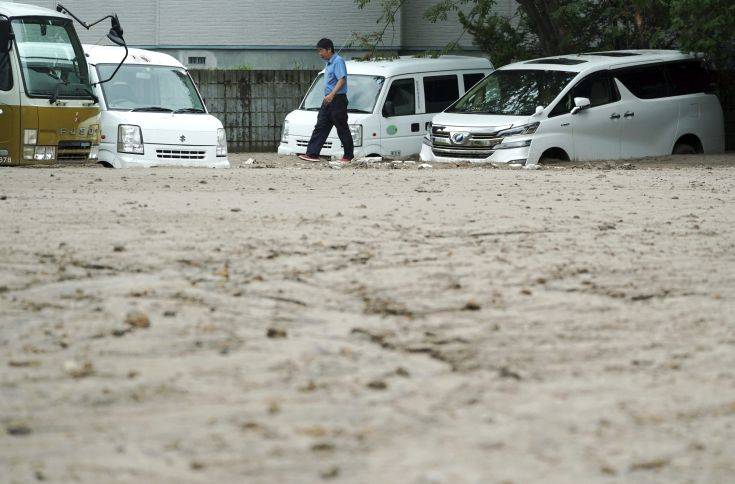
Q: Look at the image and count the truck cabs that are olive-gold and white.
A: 1